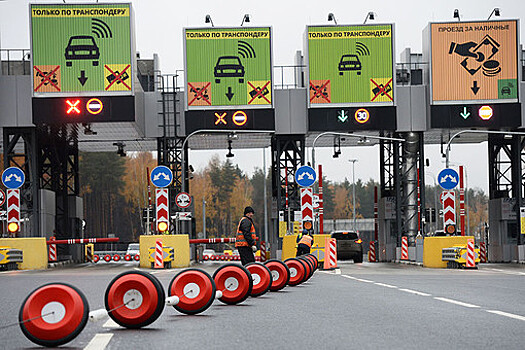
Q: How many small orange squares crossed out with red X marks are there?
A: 3